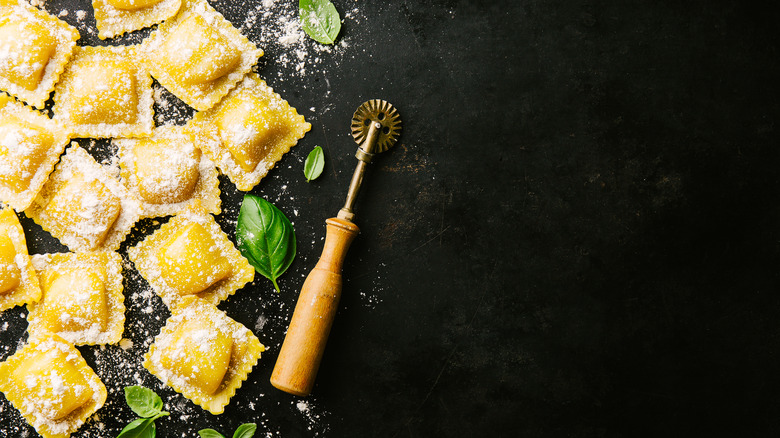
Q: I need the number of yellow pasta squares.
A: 13